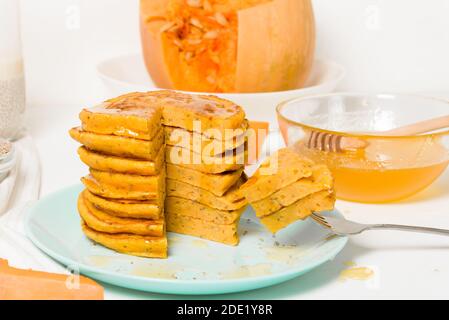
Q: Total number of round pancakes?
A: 7